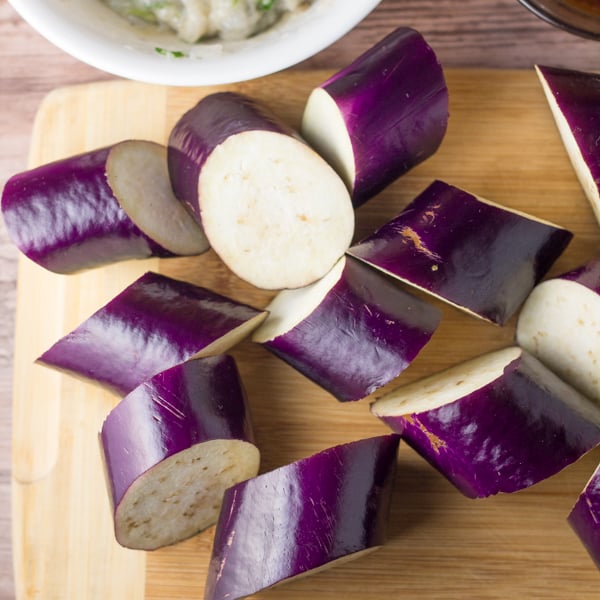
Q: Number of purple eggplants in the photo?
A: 12